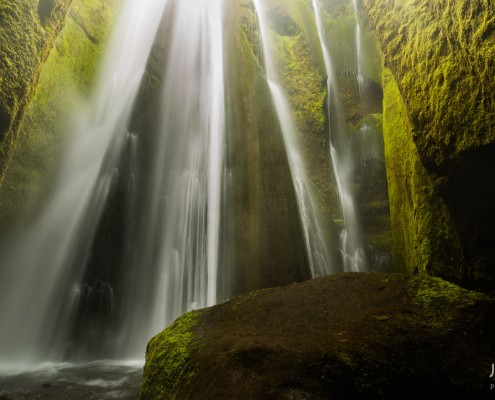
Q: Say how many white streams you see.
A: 5